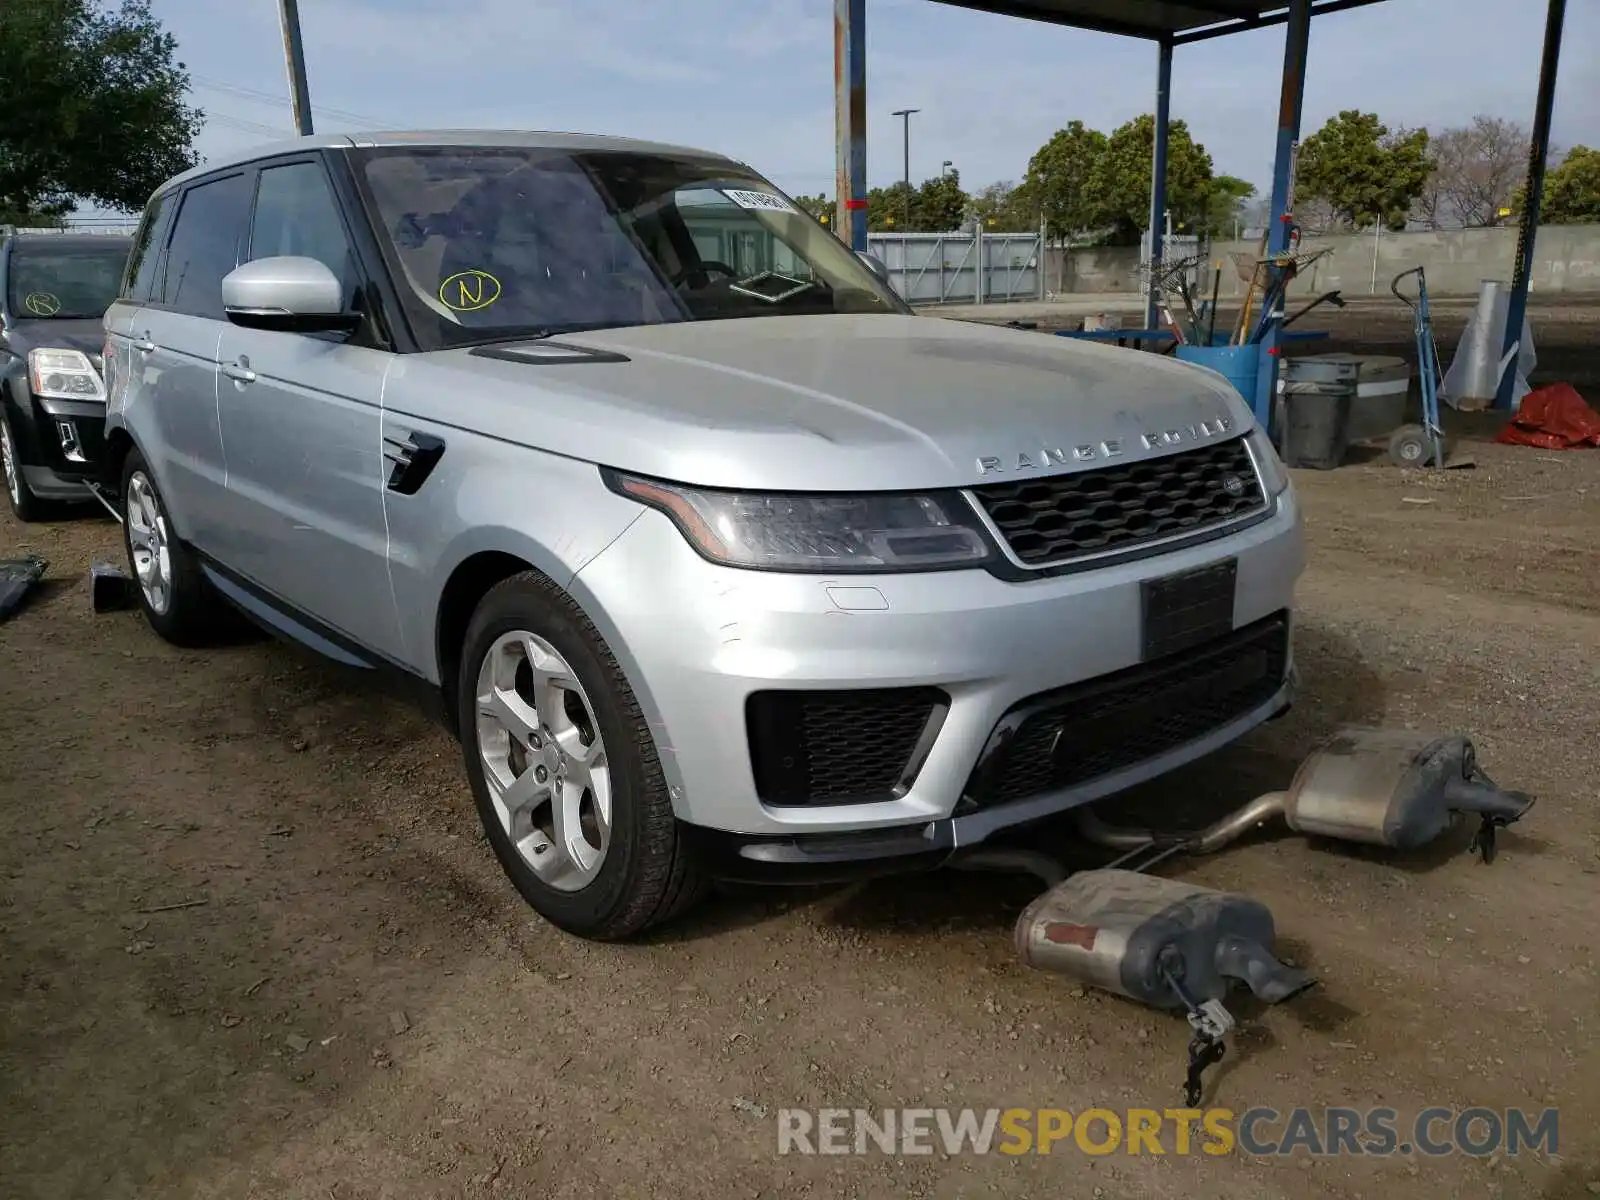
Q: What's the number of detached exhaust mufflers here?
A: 2